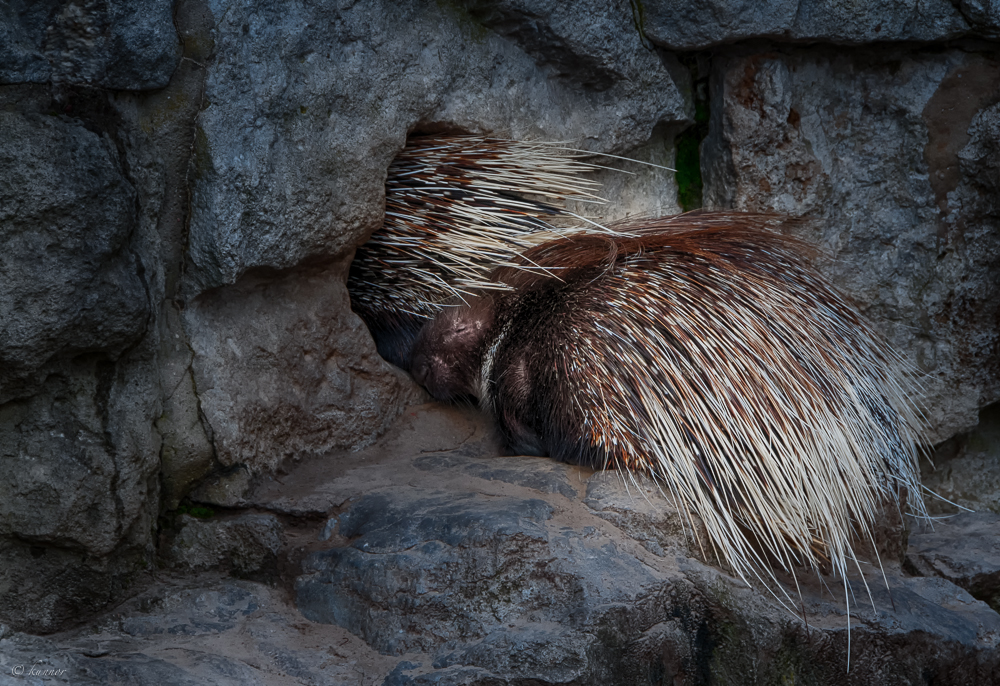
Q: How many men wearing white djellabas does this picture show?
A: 0